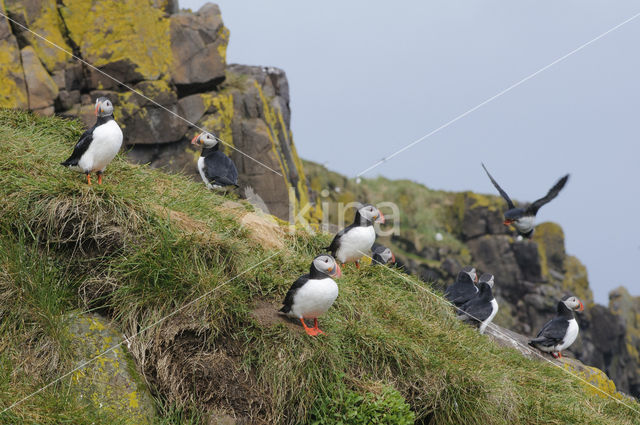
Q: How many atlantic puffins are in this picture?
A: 9